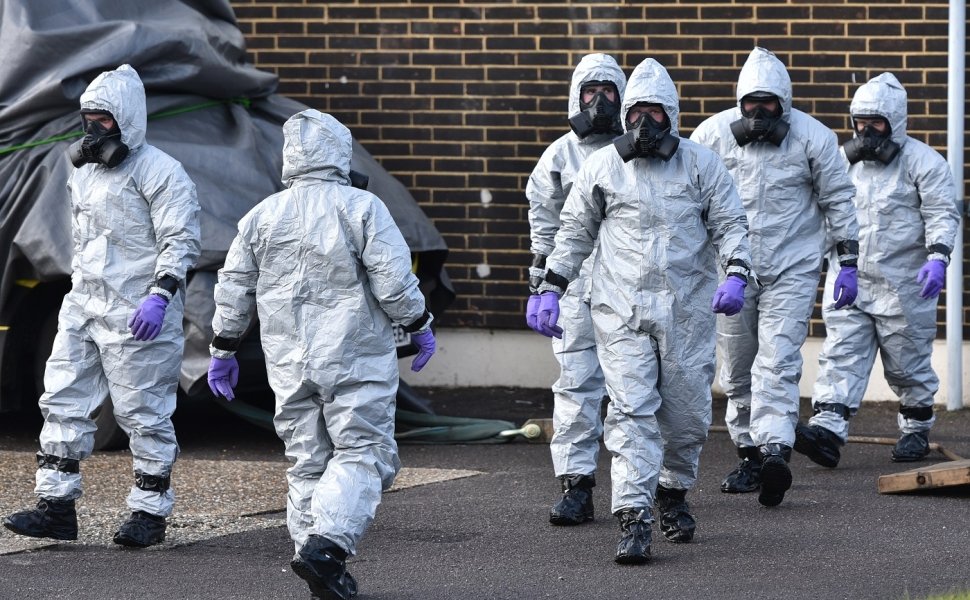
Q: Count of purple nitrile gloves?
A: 8